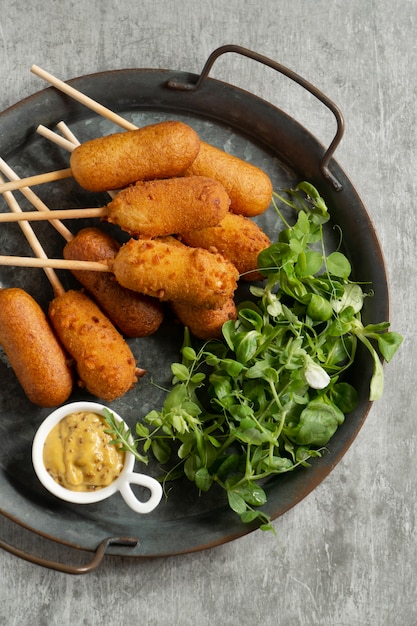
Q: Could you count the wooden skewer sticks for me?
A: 8